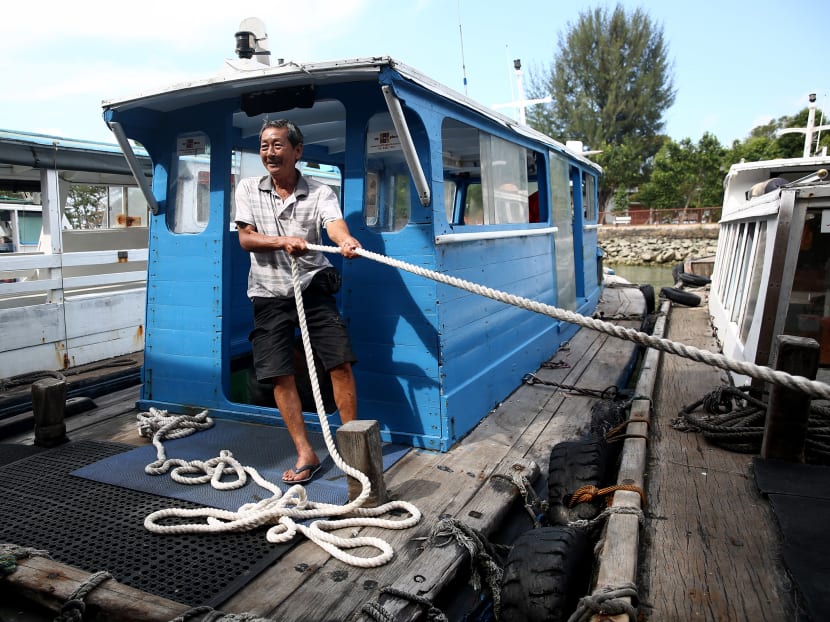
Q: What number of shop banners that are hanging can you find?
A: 0